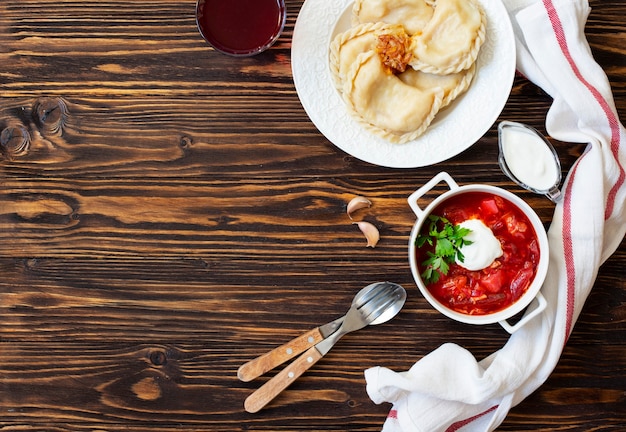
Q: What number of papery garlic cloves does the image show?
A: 2